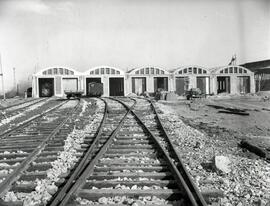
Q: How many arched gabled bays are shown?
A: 5